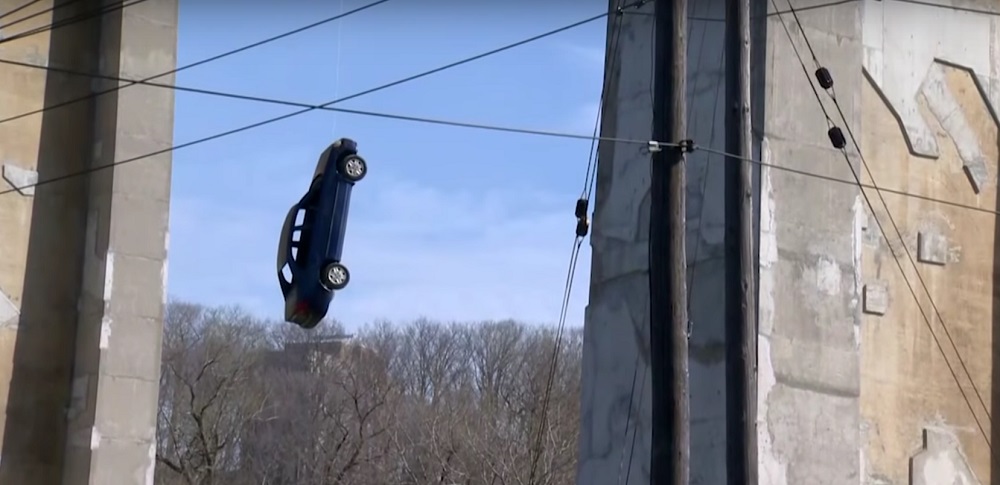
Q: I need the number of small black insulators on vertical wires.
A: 4